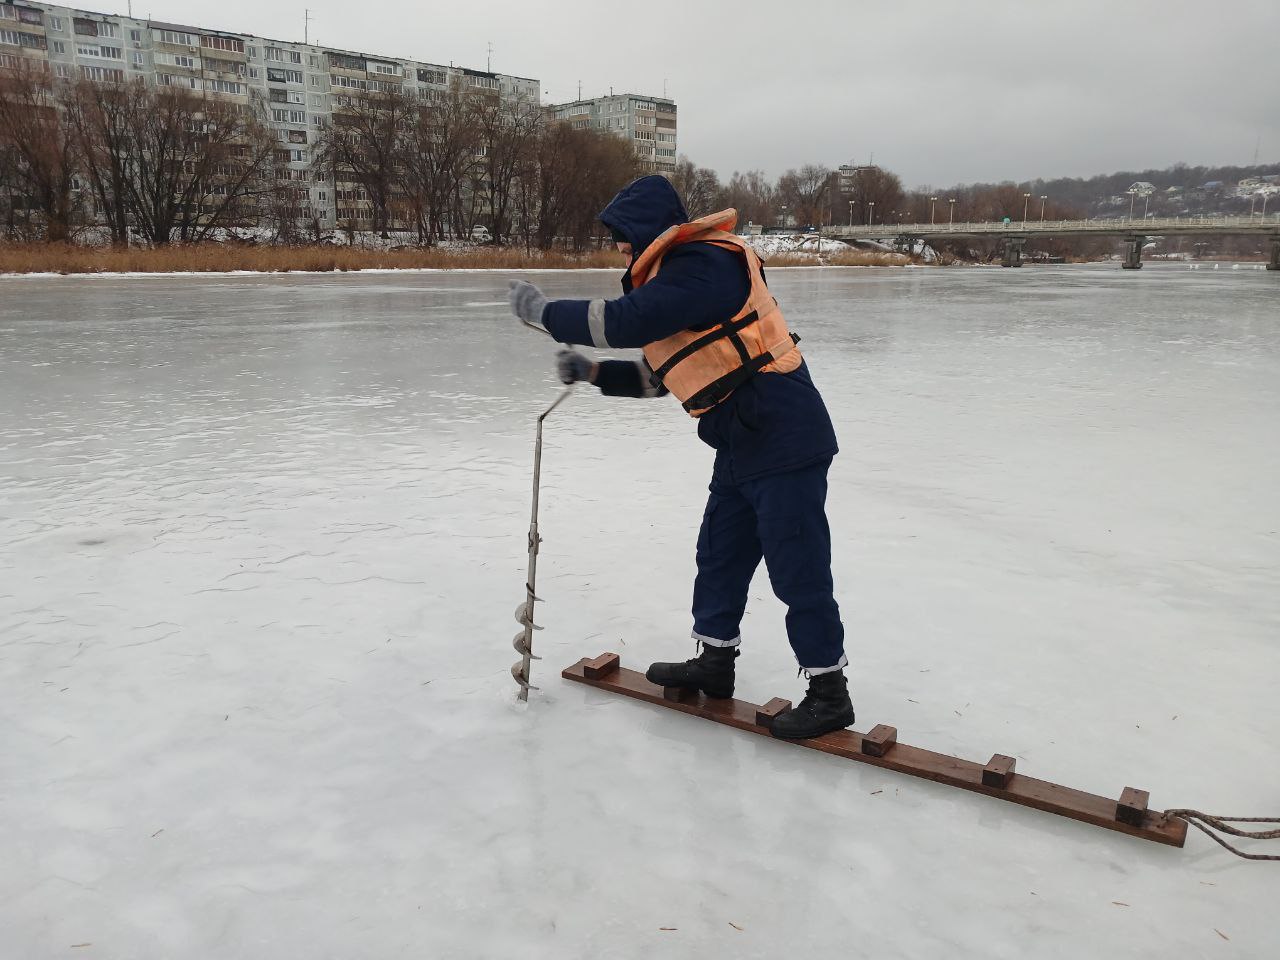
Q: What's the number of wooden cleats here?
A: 6